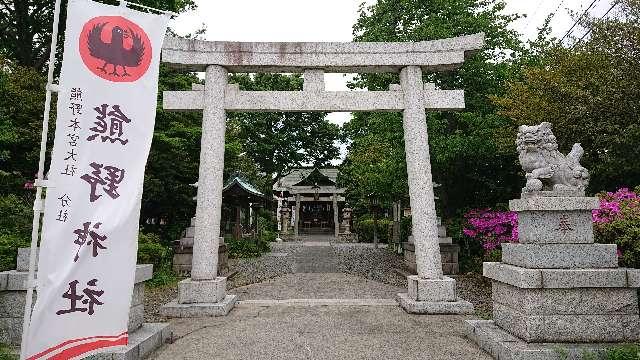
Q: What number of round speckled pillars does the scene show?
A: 2